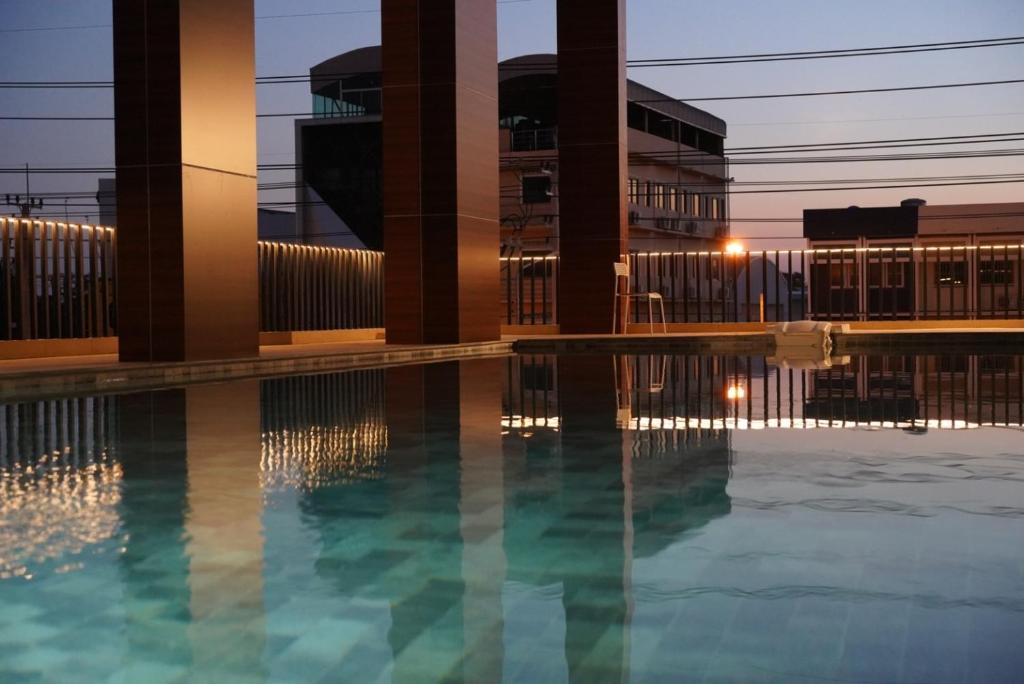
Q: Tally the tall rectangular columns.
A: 3